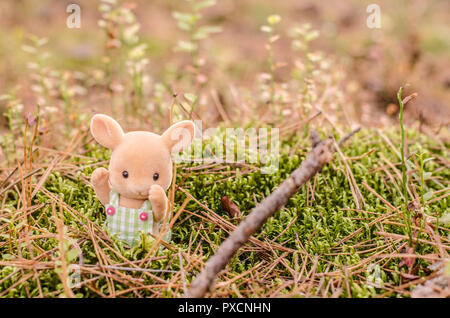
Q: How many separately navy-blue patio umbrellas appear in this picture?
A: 0